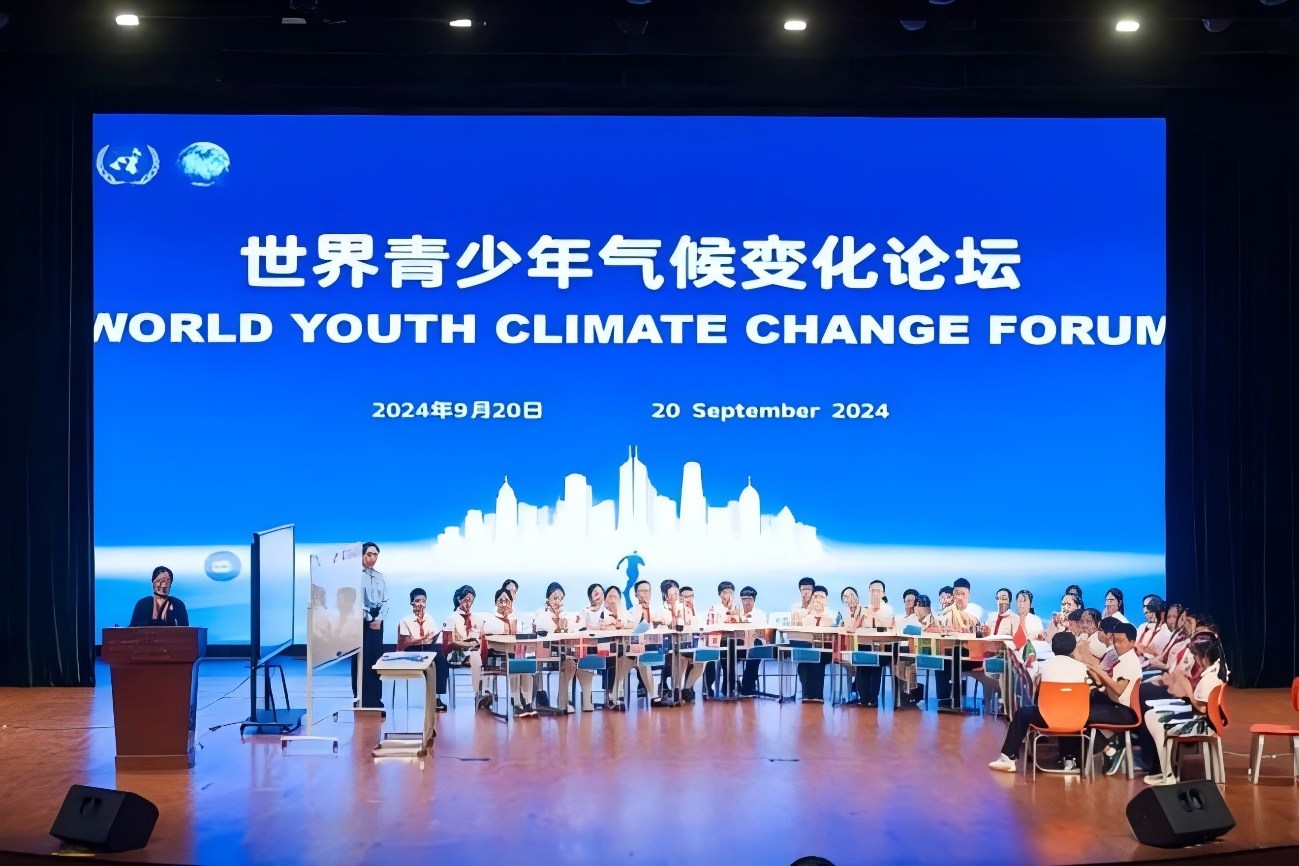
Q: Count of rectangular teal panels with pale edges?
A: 9